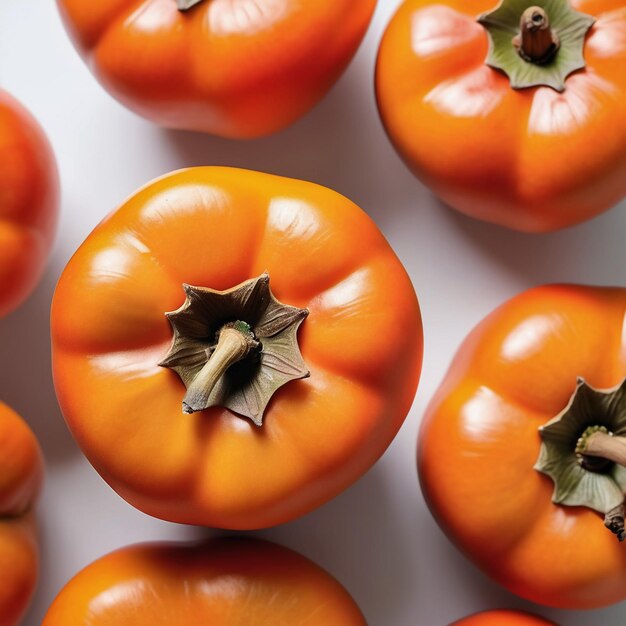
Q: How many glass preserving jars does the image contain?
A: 0